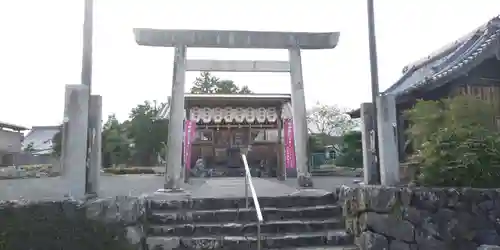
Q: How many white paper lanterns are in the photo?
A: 8